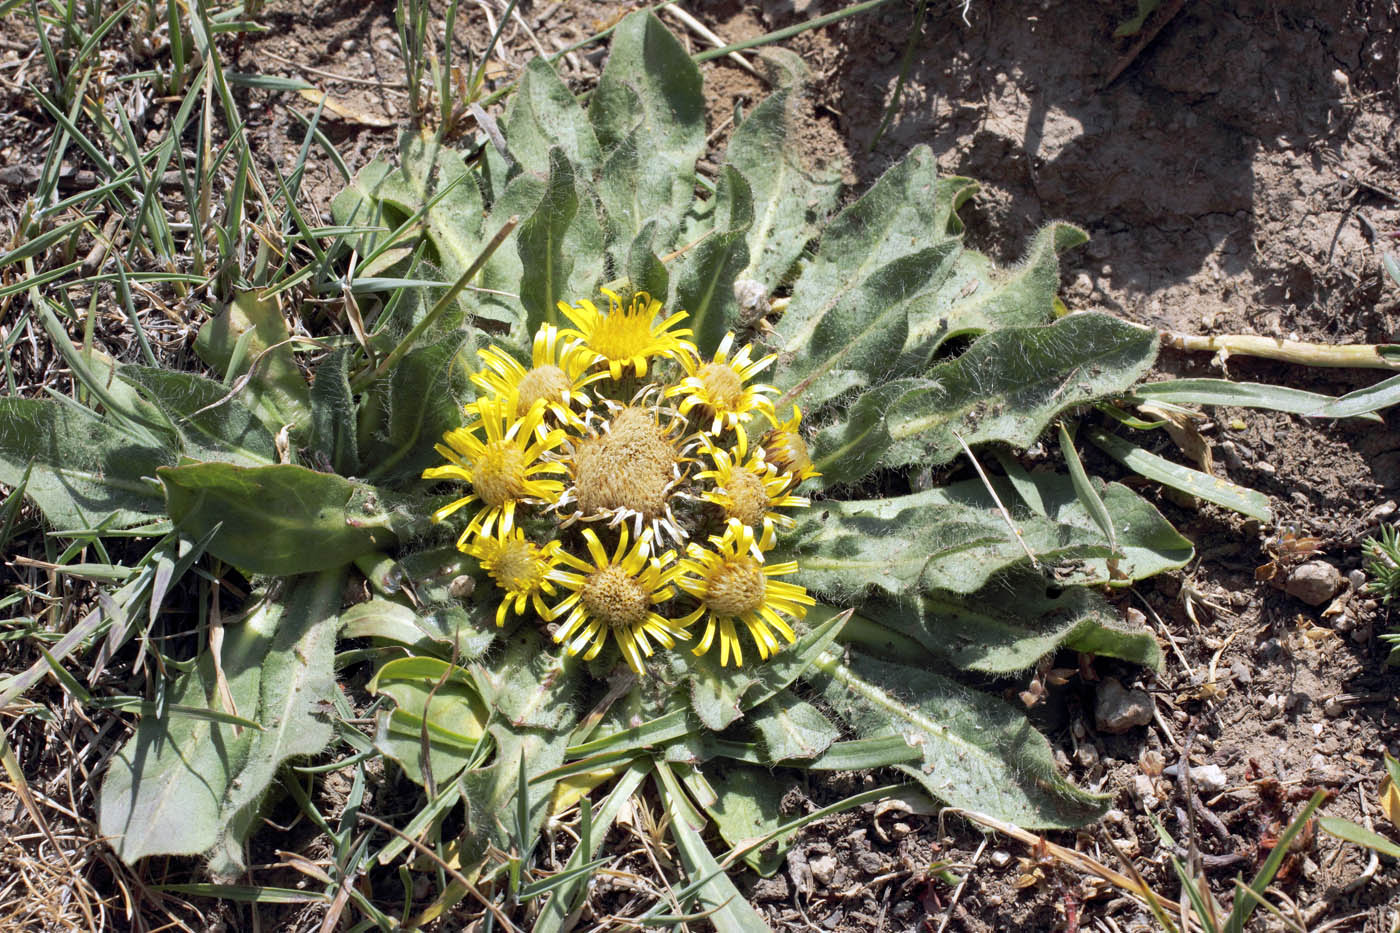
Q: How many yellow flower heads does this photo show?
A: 9